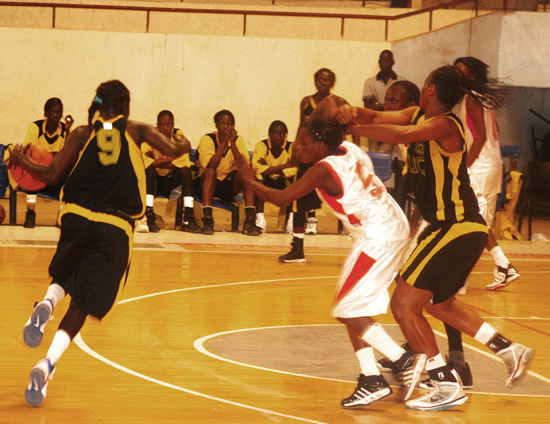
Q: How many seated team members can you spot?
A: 4